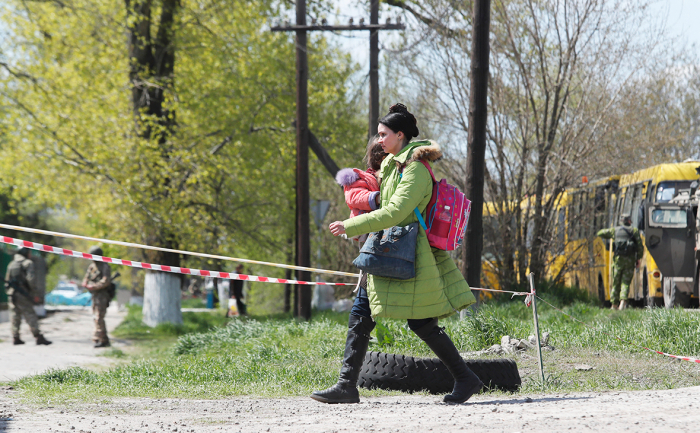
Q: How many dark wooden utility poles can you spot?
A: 3